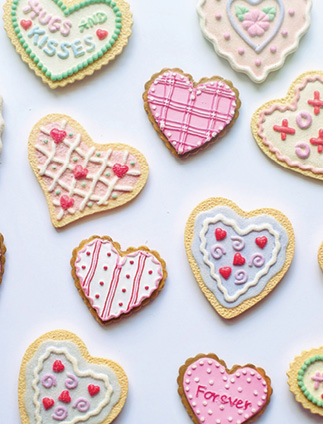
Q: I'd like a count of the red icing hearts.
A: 14